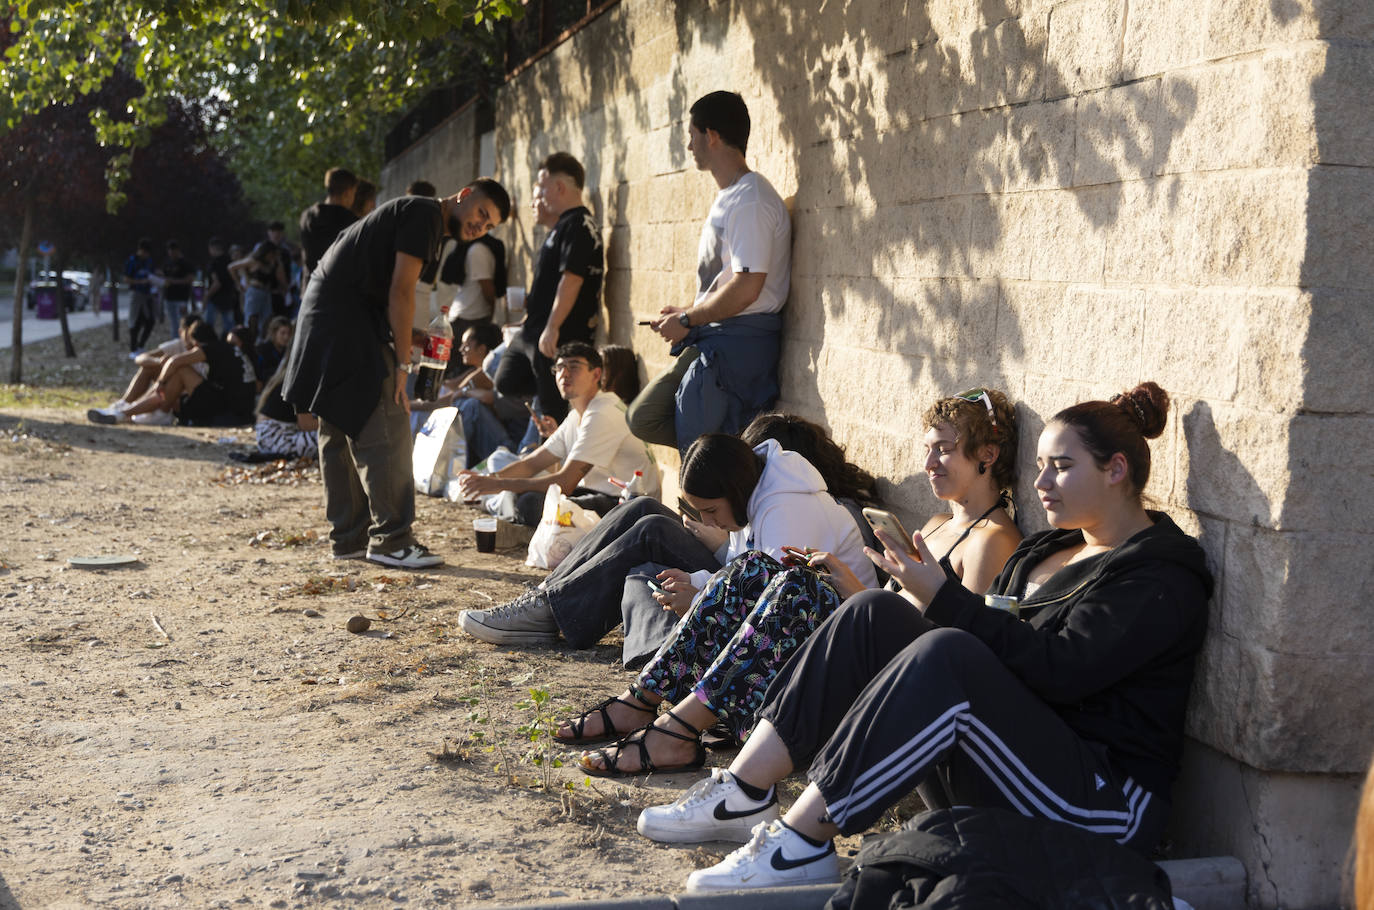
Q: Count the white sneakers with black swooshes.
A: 2